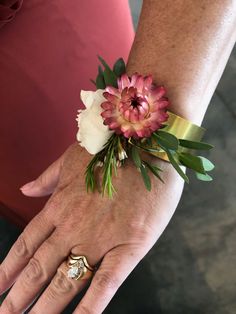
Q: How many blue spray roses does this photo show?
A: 0